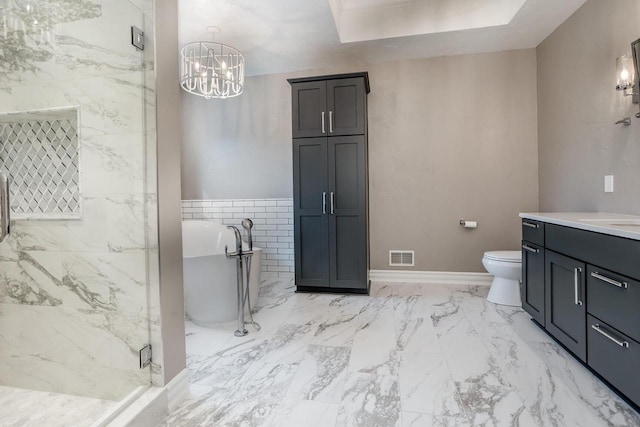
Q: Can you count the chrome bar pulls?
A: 9